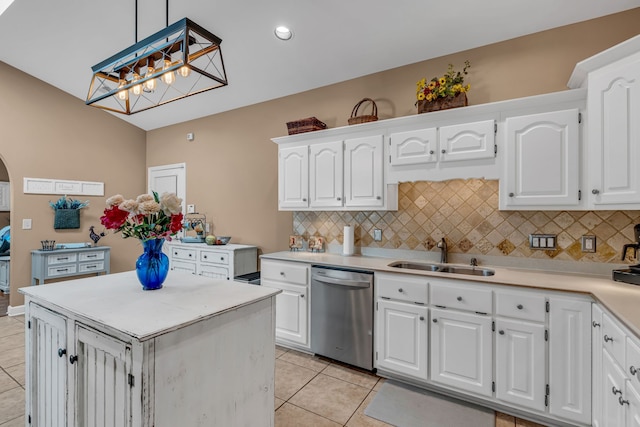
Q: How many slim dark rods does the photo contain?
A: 2